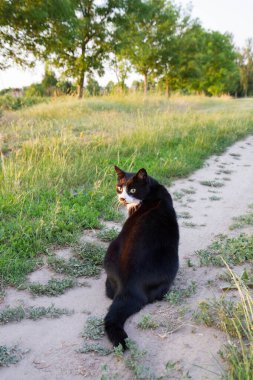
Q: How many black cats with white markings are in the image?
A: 1